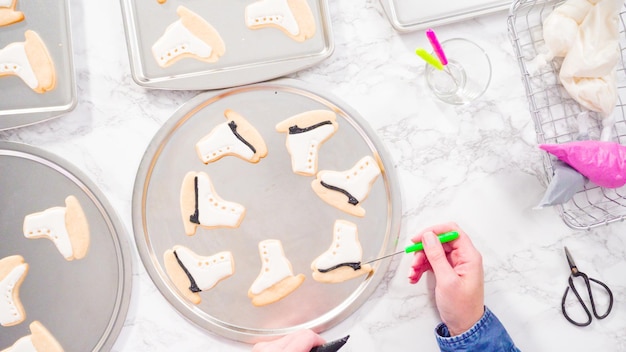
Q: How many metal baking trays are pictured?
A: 5